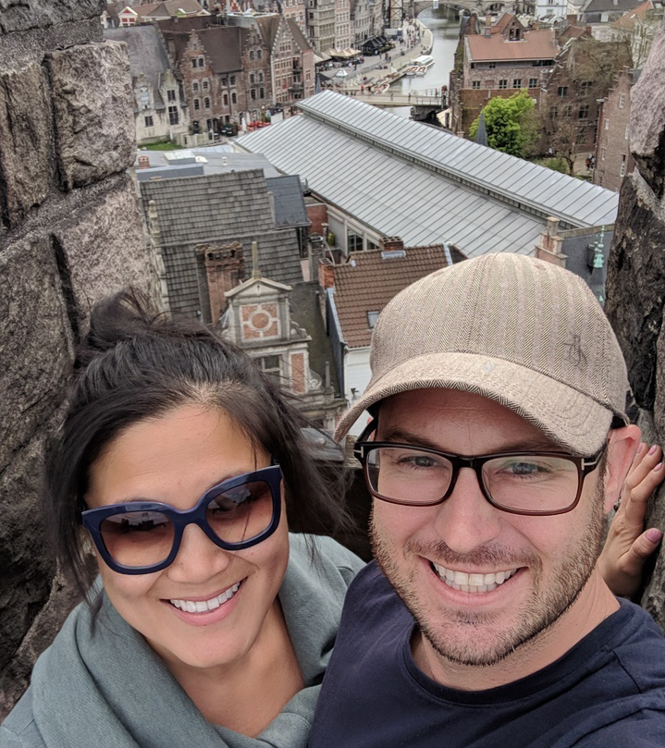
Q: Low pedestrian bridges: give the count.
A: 1